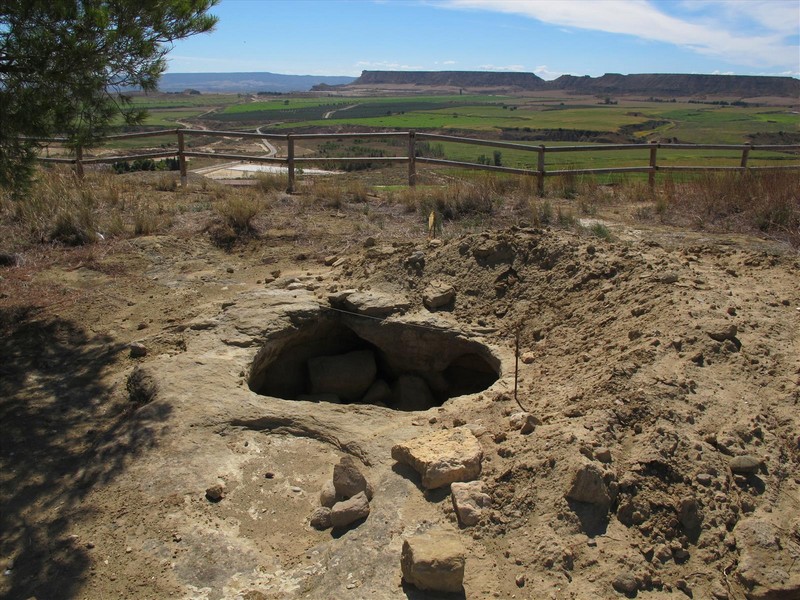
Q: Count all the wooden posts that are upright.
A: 7